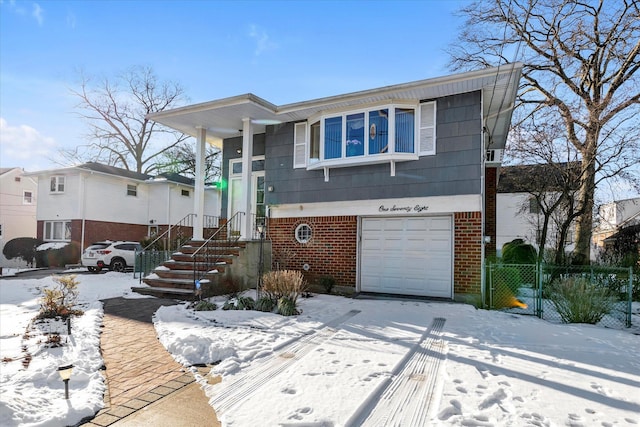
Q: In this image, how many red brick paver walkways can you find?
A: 1